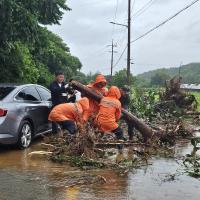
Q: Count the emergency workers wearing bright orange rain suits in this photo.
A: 3